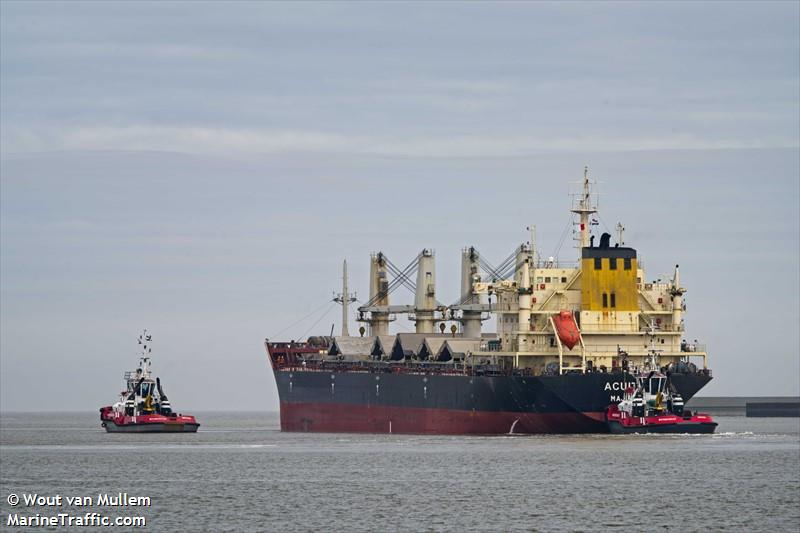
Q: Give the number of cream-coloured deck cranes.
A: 4